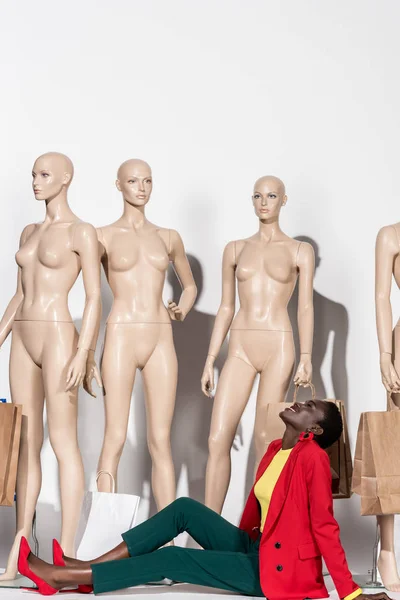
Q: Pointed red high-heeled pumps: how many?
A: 2